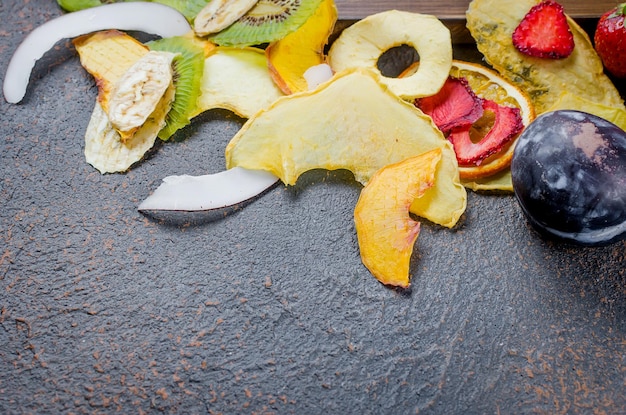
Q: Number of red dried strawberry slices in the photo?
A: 3